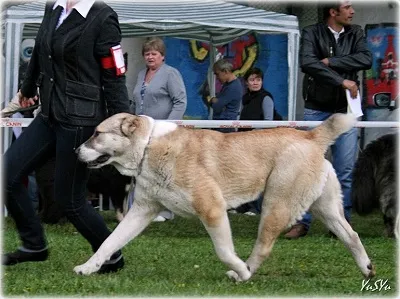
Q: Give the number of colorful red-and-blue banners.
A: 2